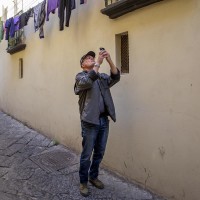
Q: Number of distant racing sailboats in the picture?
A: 0